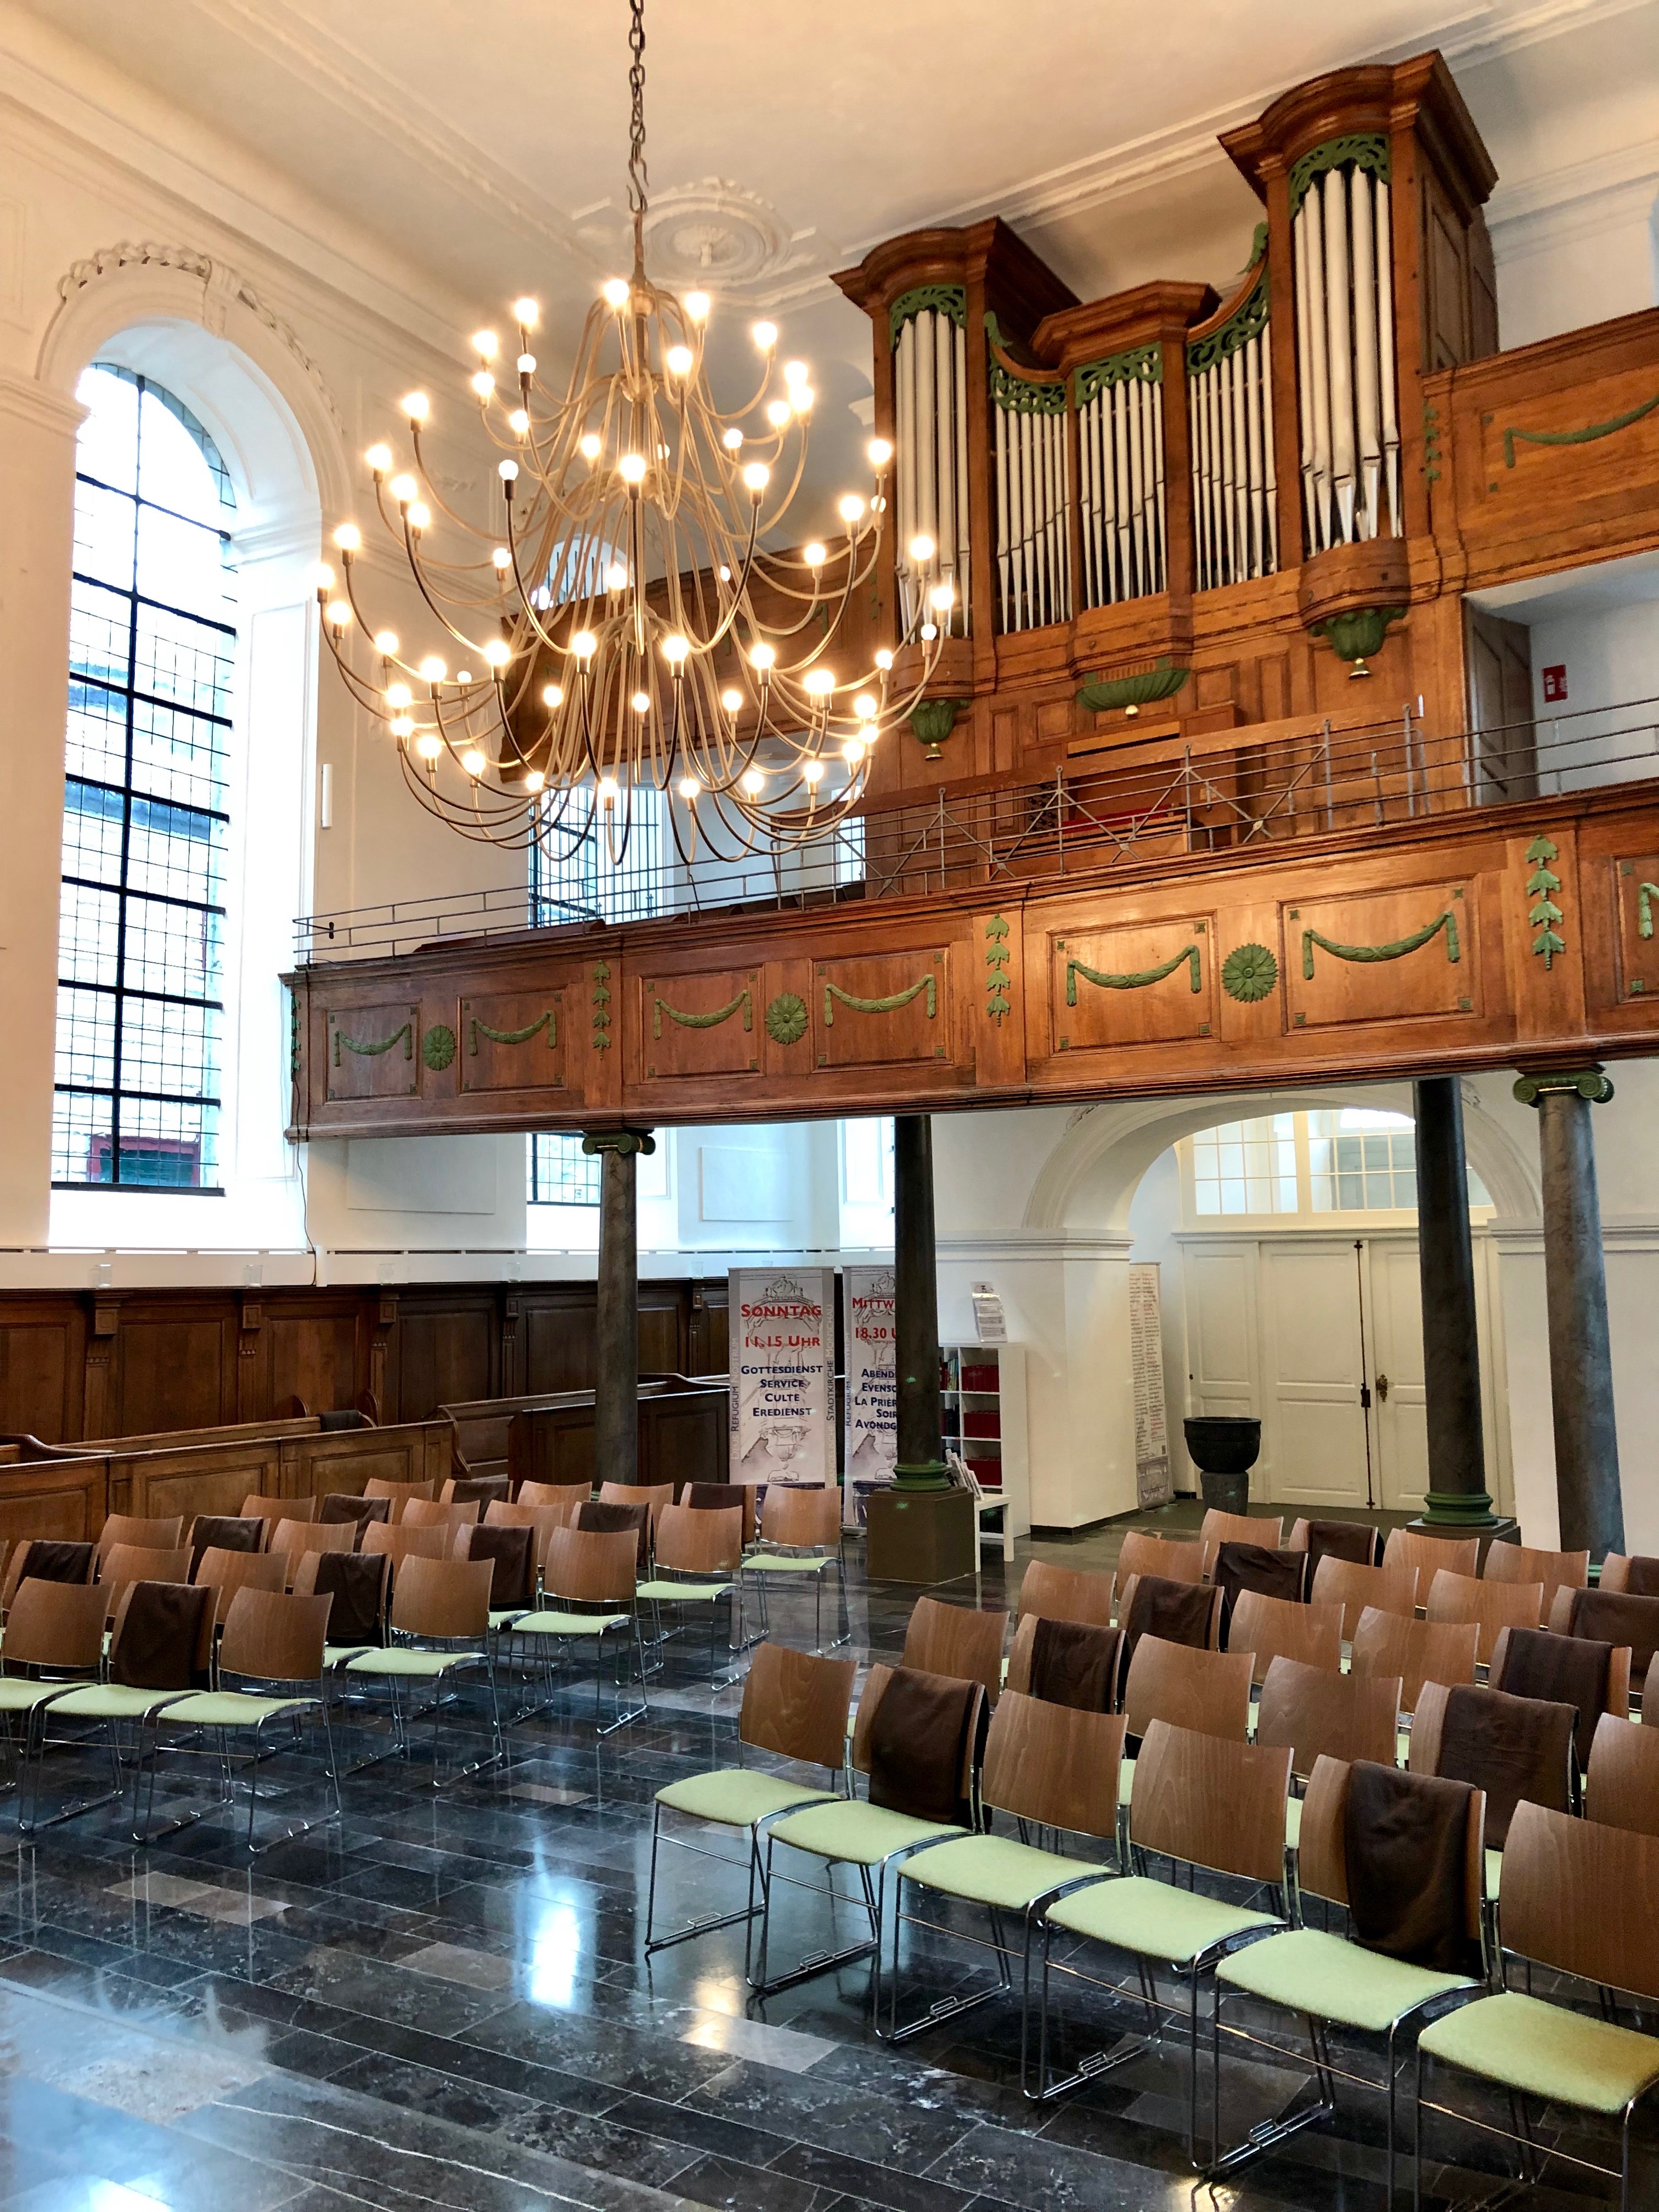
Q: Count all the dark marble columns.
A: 4